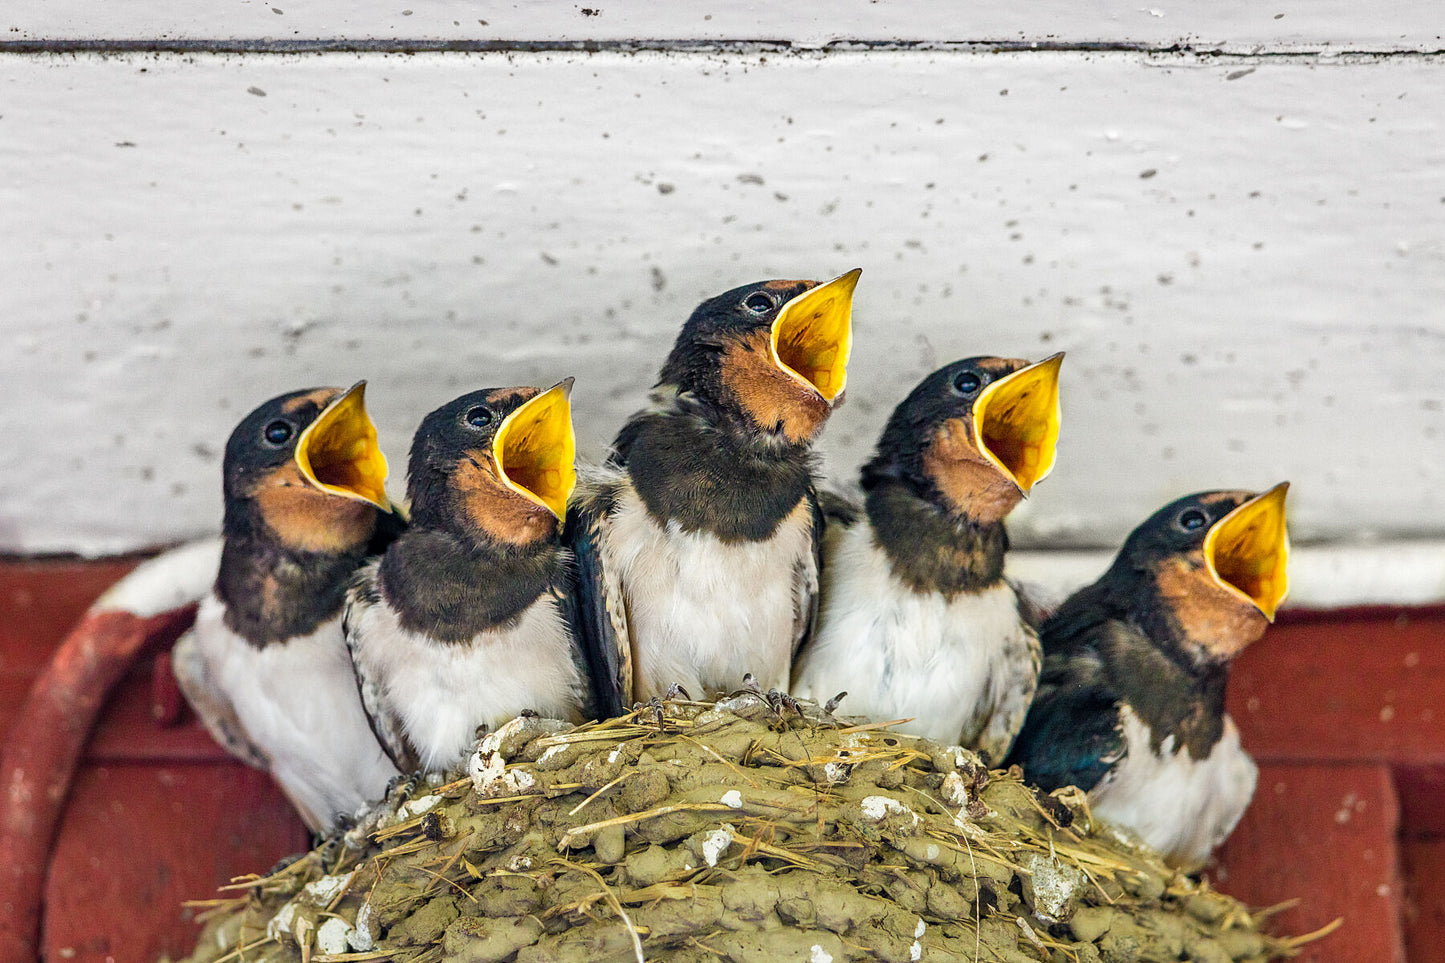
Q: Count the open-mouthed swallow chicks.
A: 5